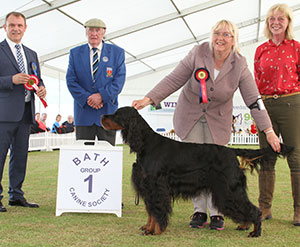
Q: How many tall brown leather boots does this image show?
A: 2